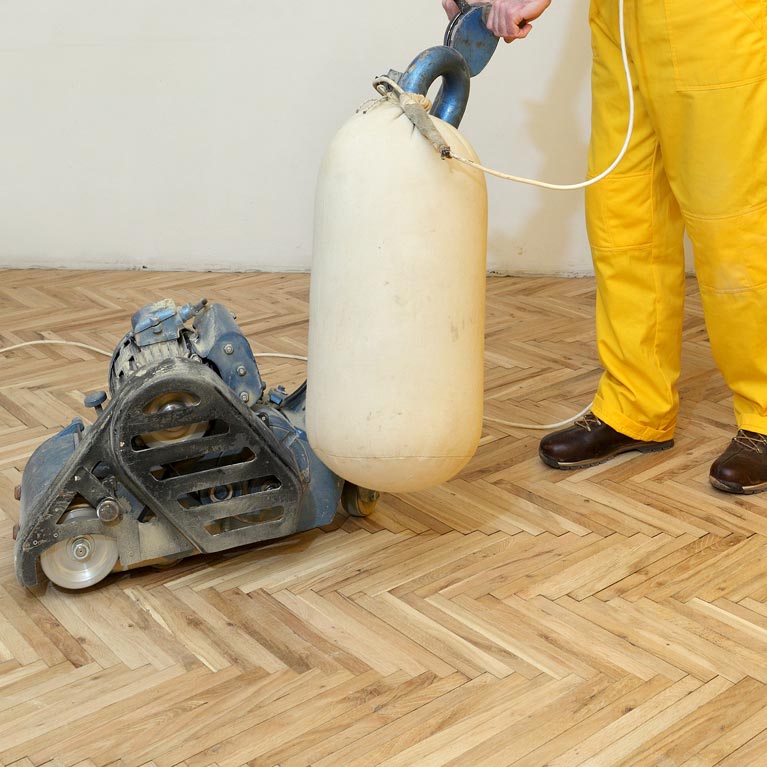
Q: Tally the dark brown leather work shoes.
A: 2